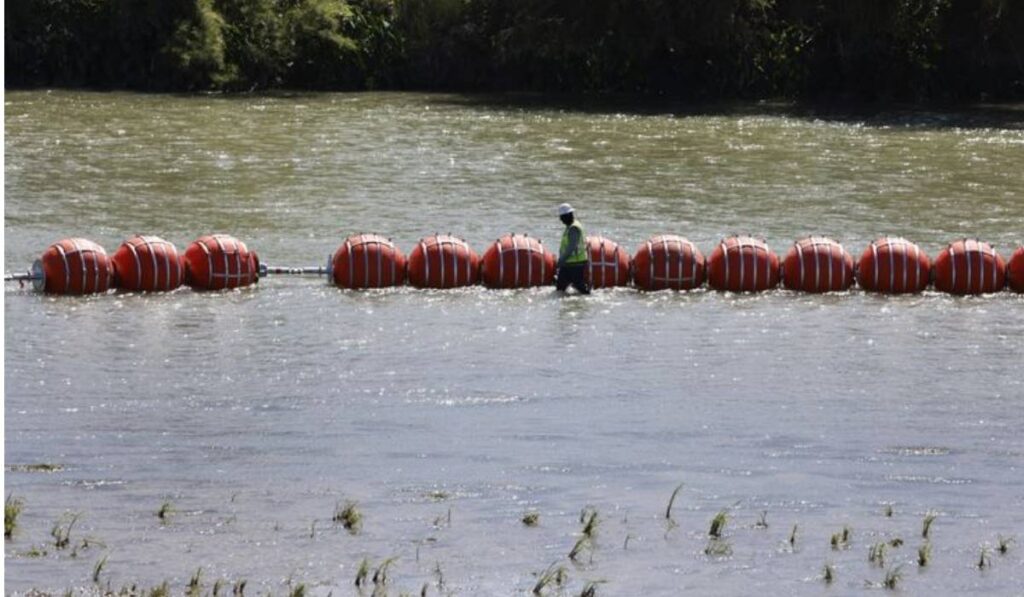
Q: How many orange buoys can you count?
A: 13